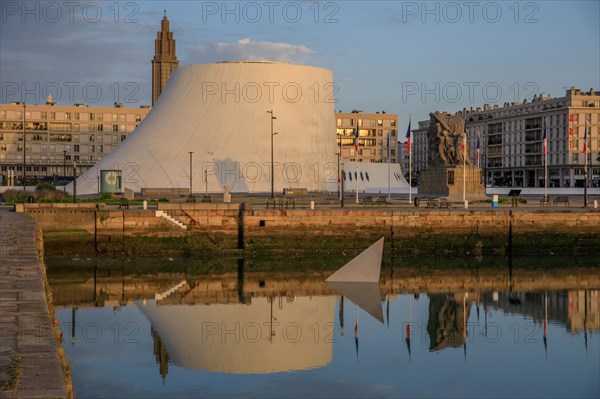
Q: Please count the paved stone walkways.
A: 1